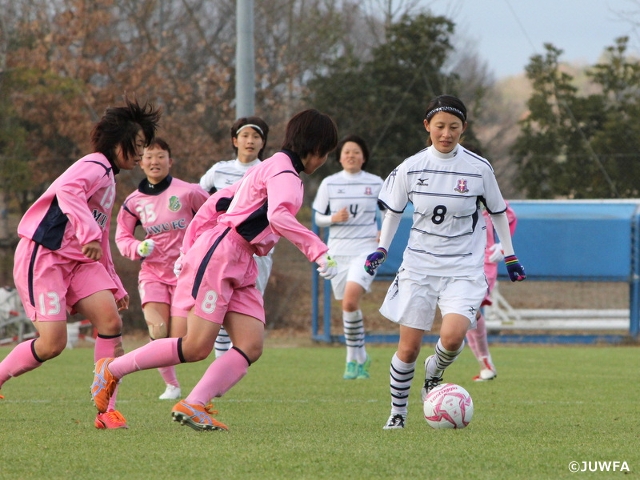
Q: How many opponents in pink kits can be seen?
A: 4